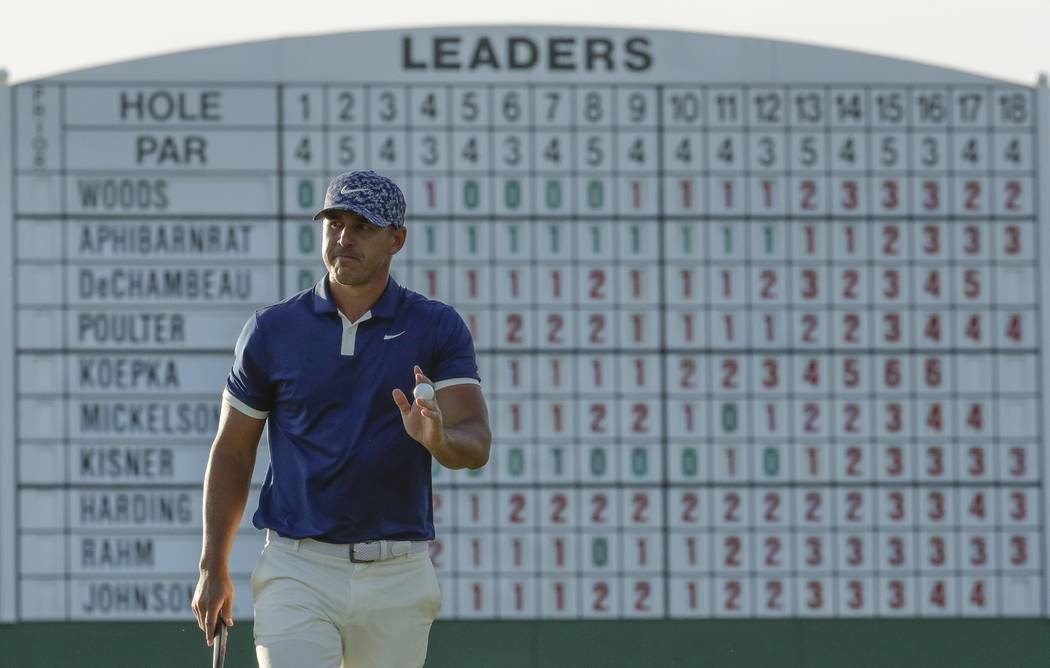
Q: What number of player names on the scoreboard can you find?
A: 10